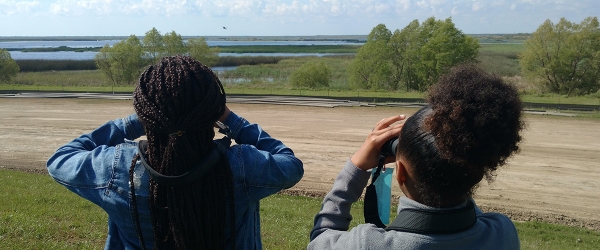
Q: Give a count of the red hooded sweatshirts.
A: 0